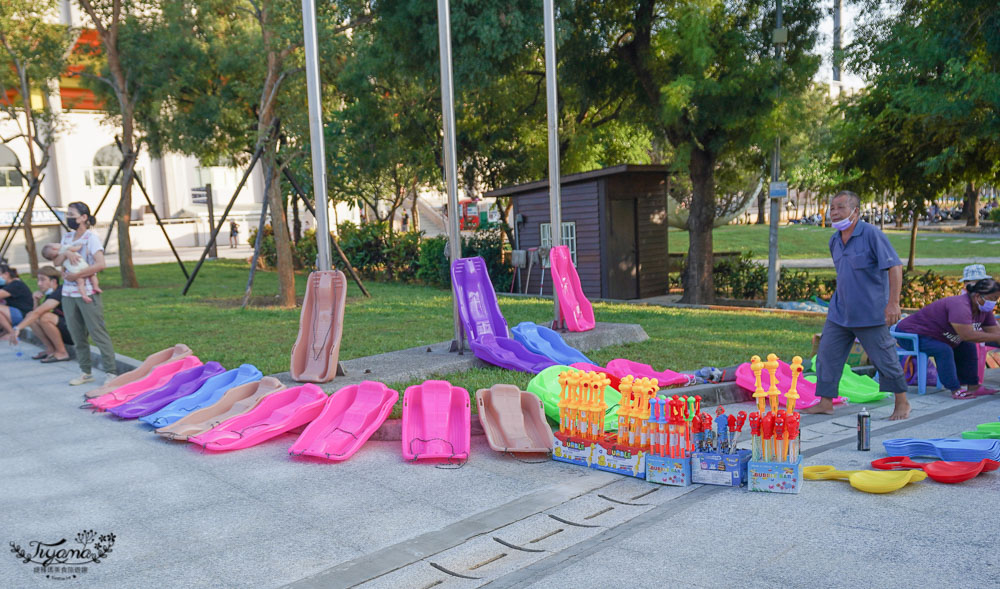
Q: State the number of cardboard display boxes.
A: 5